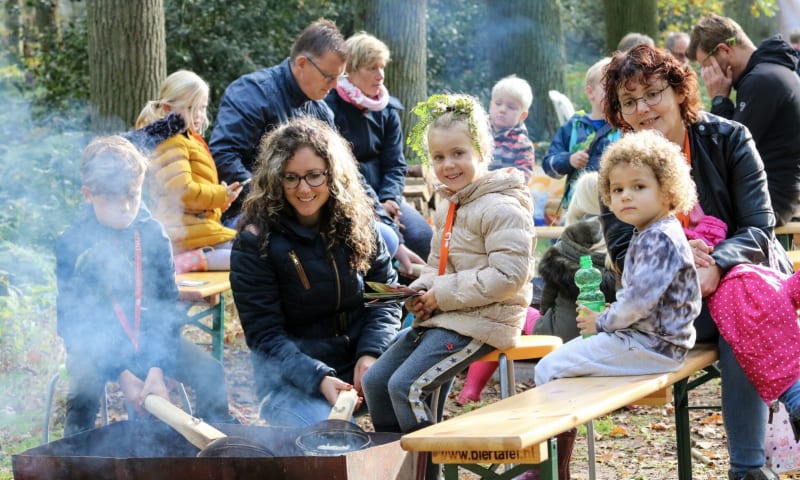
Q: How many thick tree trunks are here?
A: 4